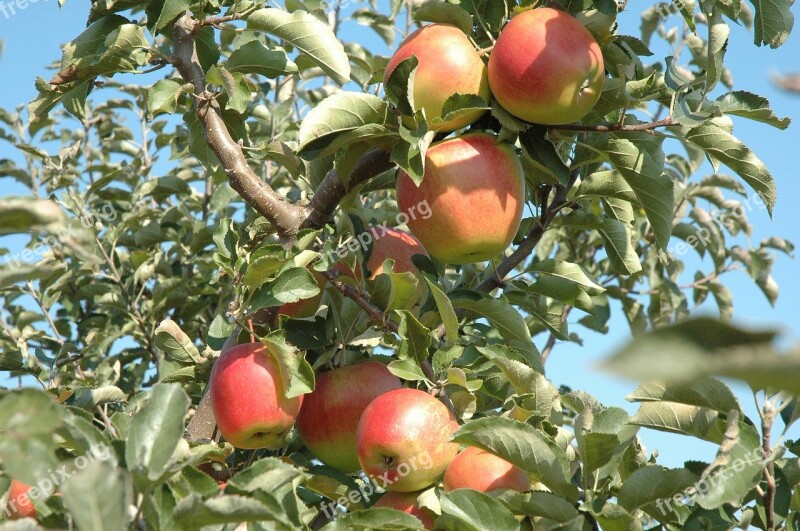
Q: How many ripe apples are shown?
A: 11